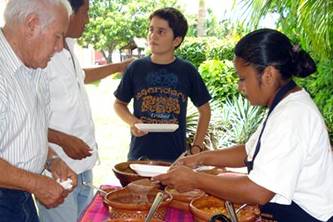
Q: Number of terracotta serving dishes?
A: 4